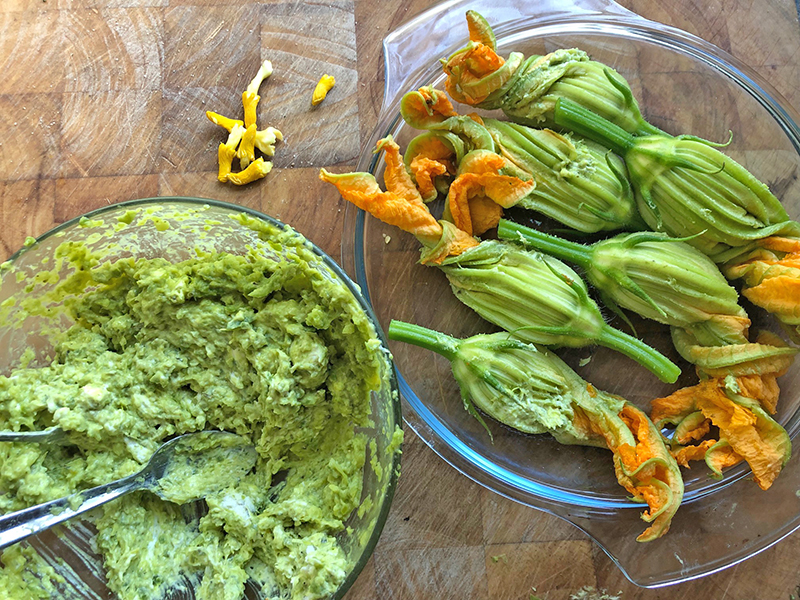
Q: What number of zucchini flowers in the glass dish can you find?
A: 6